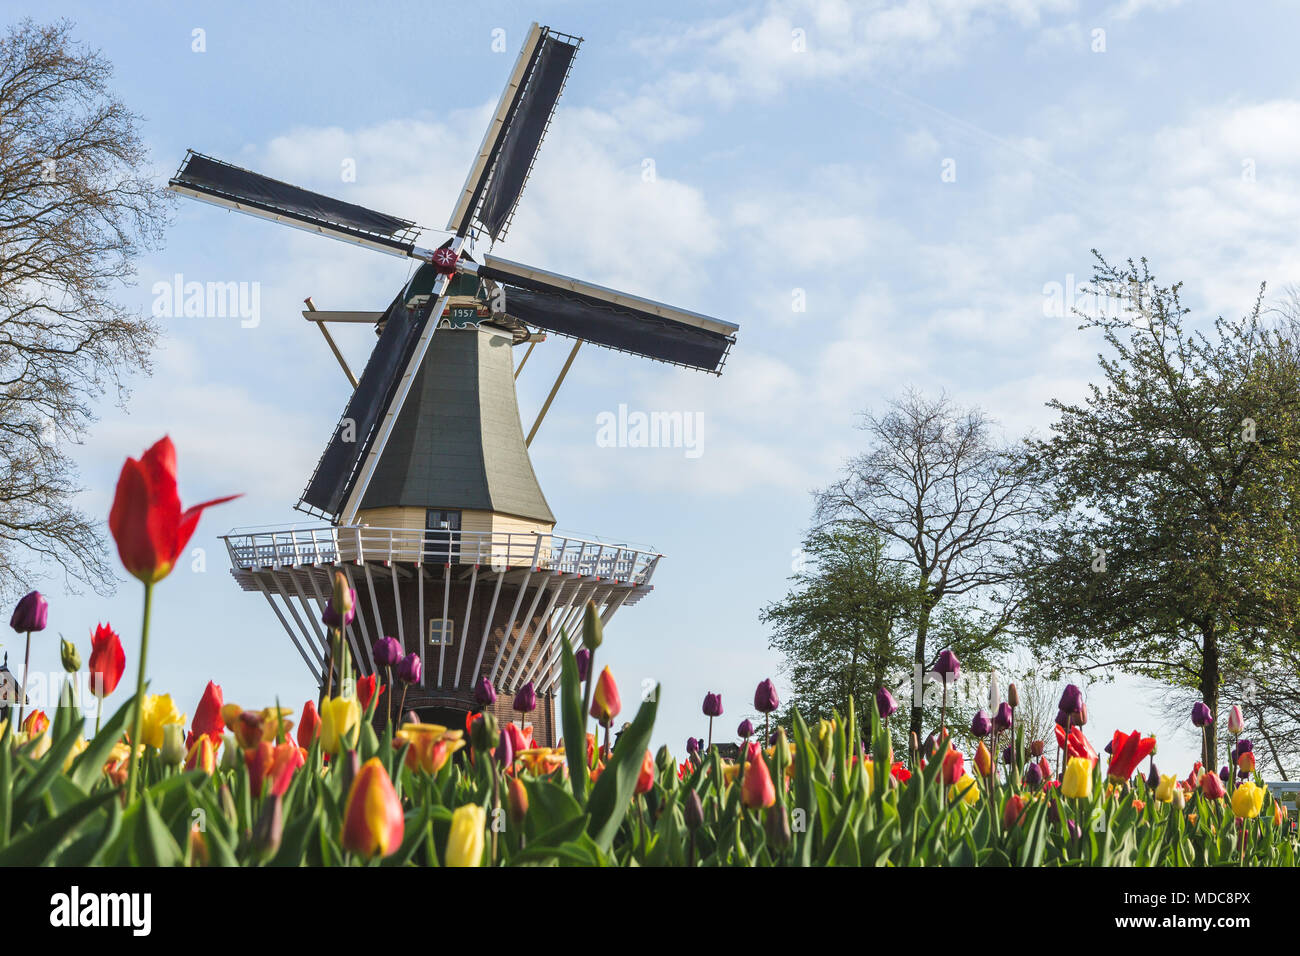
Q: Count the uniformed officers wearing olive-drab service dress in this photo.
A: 0